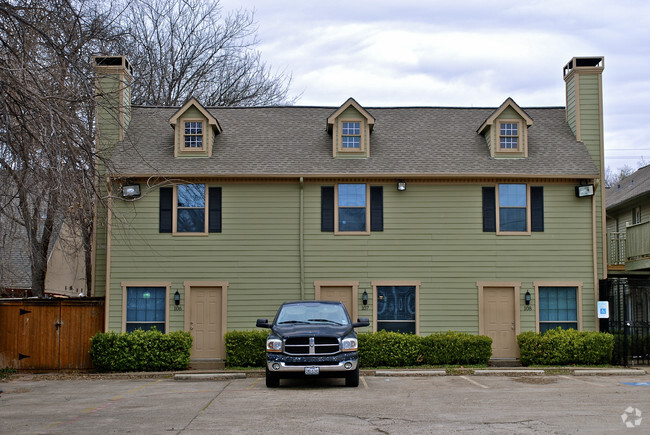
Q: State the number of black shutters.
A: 6